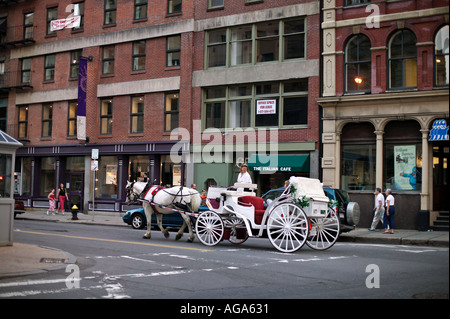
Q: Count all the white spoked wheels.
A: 4